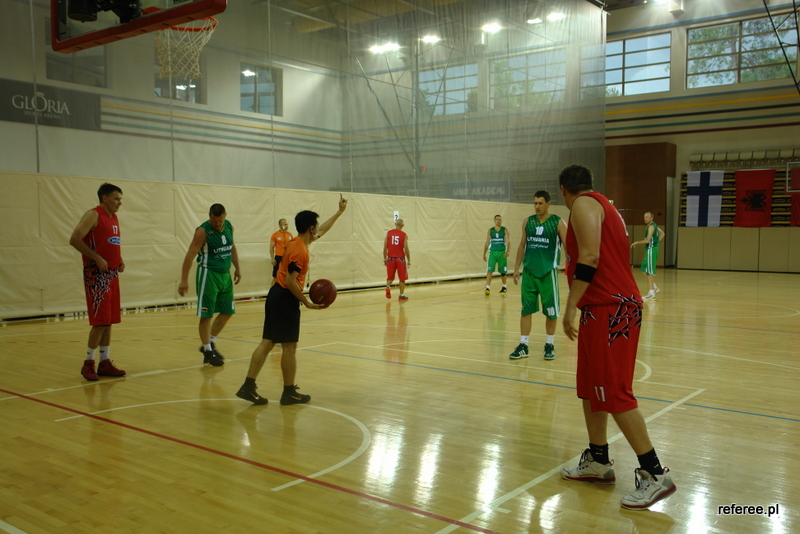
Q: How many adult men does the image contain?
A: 9